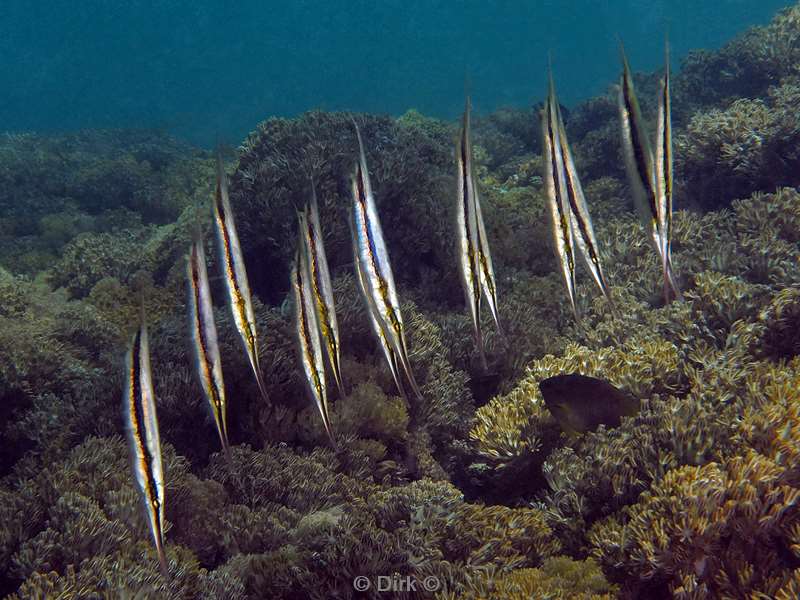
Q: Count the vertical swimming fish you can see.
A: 13